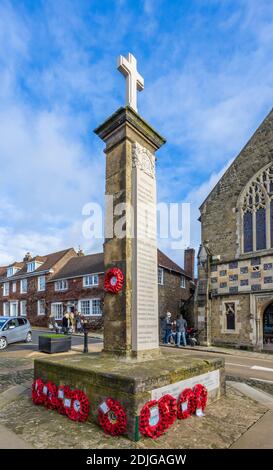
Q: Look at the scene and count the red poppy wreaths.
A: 10